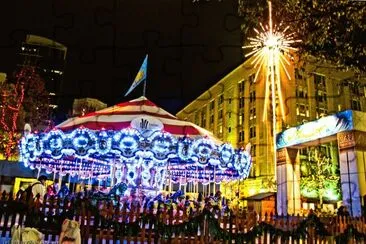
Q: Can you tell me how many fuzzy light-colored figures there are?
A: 2